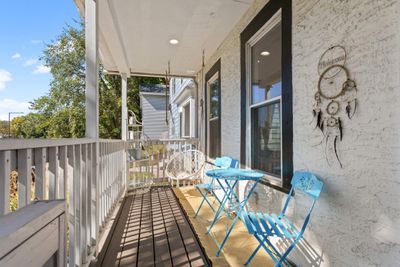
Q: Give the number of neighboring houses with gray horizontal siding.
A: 1